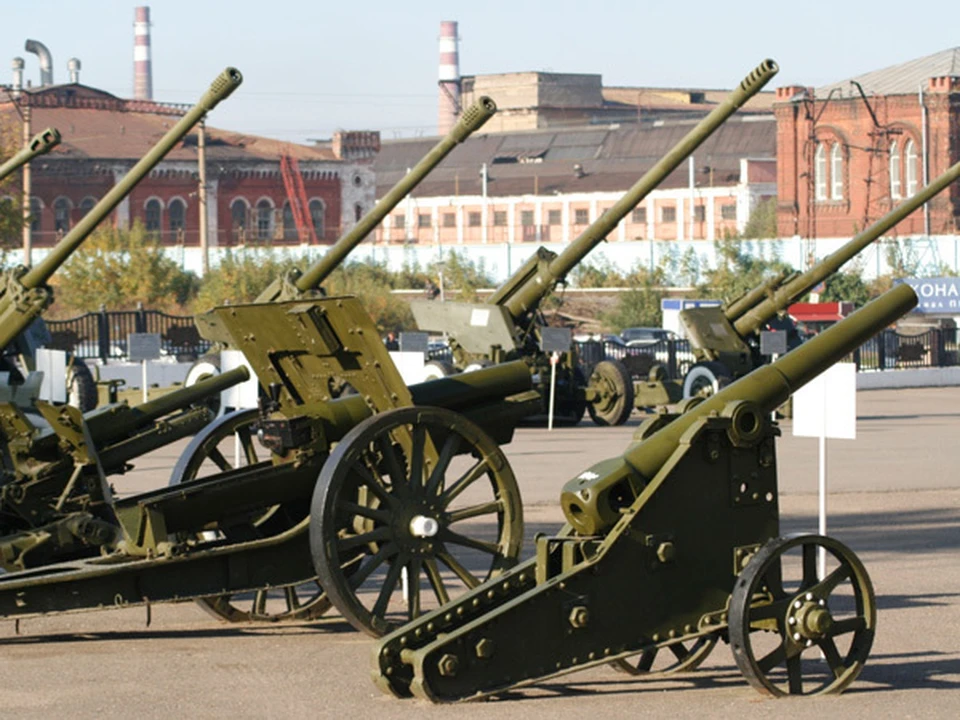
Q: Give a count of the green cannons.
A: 8